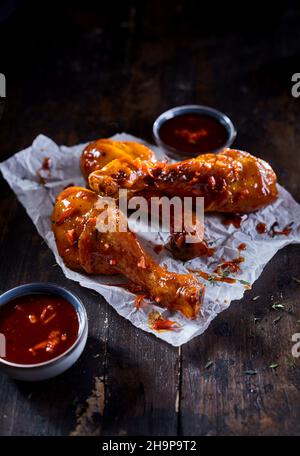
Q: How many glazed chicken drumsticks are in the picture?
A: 3